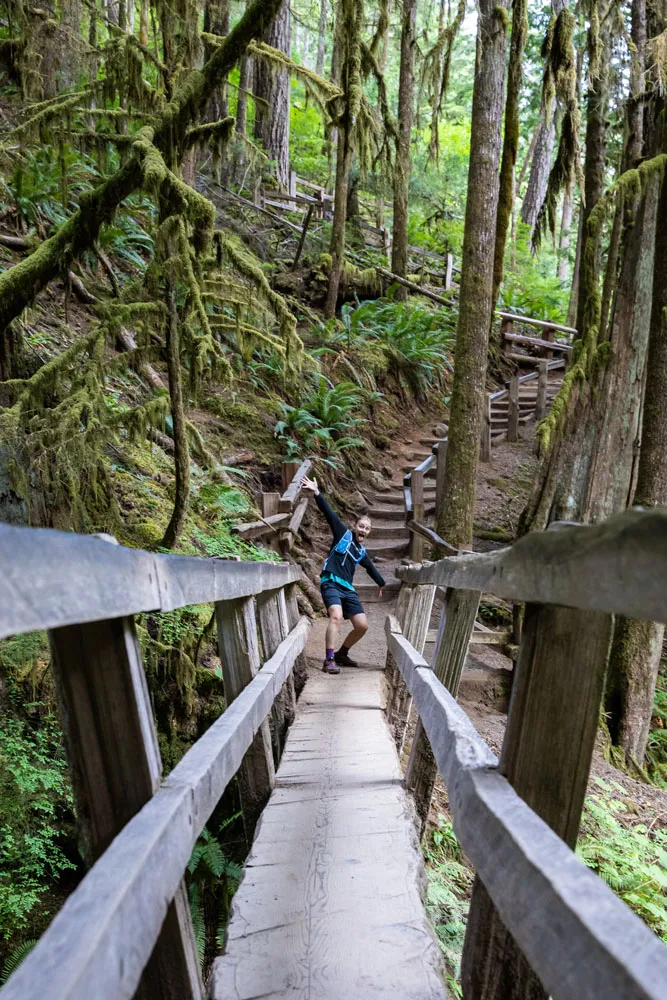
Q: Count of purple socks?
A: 1